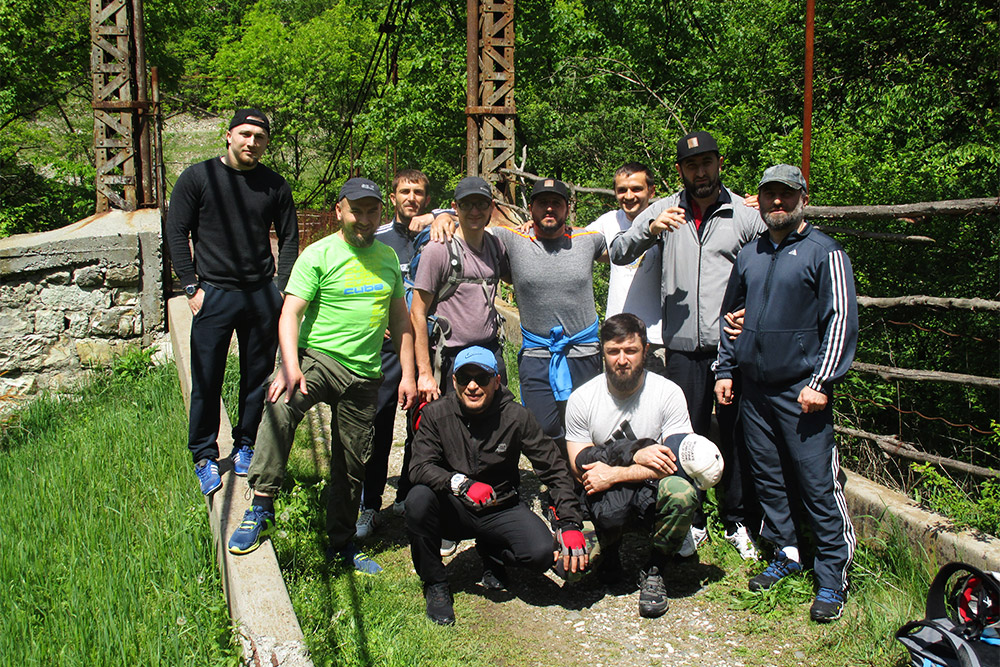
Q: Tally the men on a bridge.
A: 10